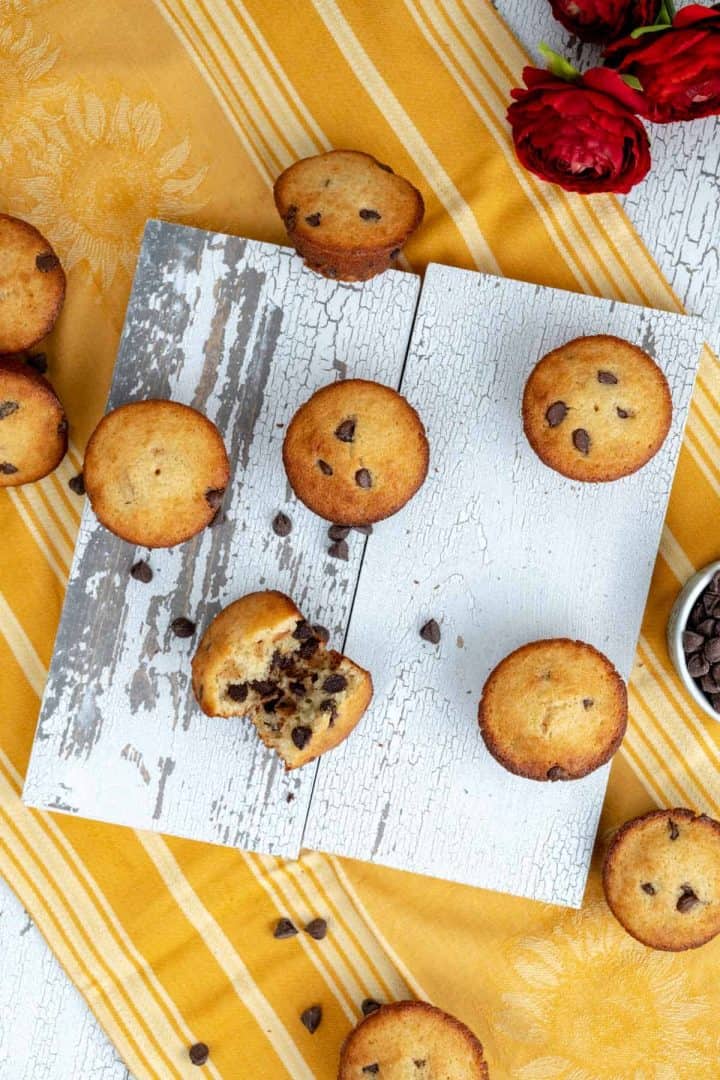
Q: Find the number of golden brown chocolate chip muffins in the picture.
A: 10